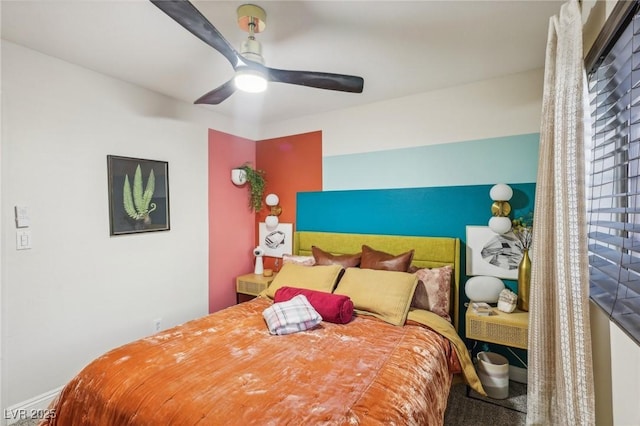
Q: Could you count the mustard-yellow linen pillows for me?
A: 2